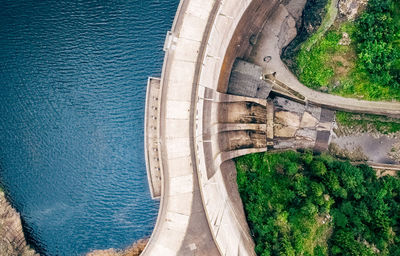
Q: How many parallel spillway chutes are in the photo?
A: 2